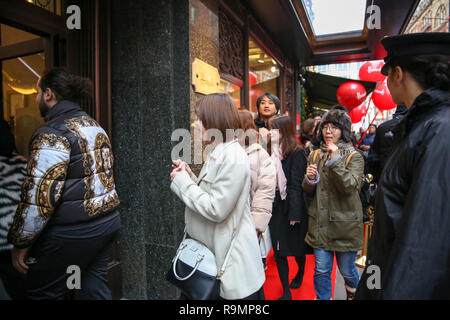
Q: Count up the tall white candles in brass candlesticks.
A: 0